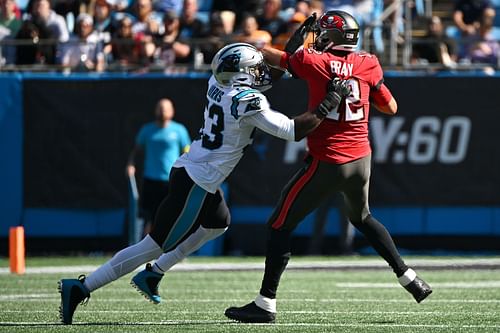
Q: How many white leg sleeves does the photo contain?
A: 2